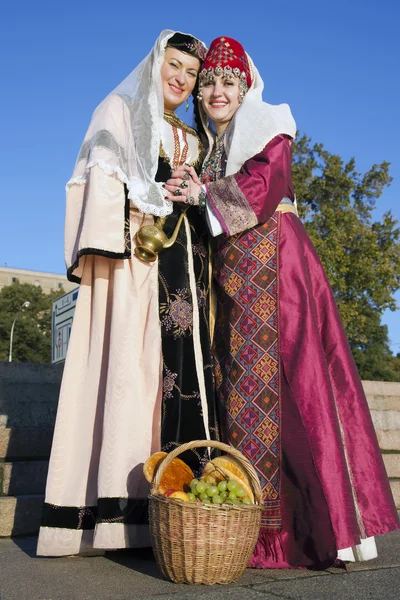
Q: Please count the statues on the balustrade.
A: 0